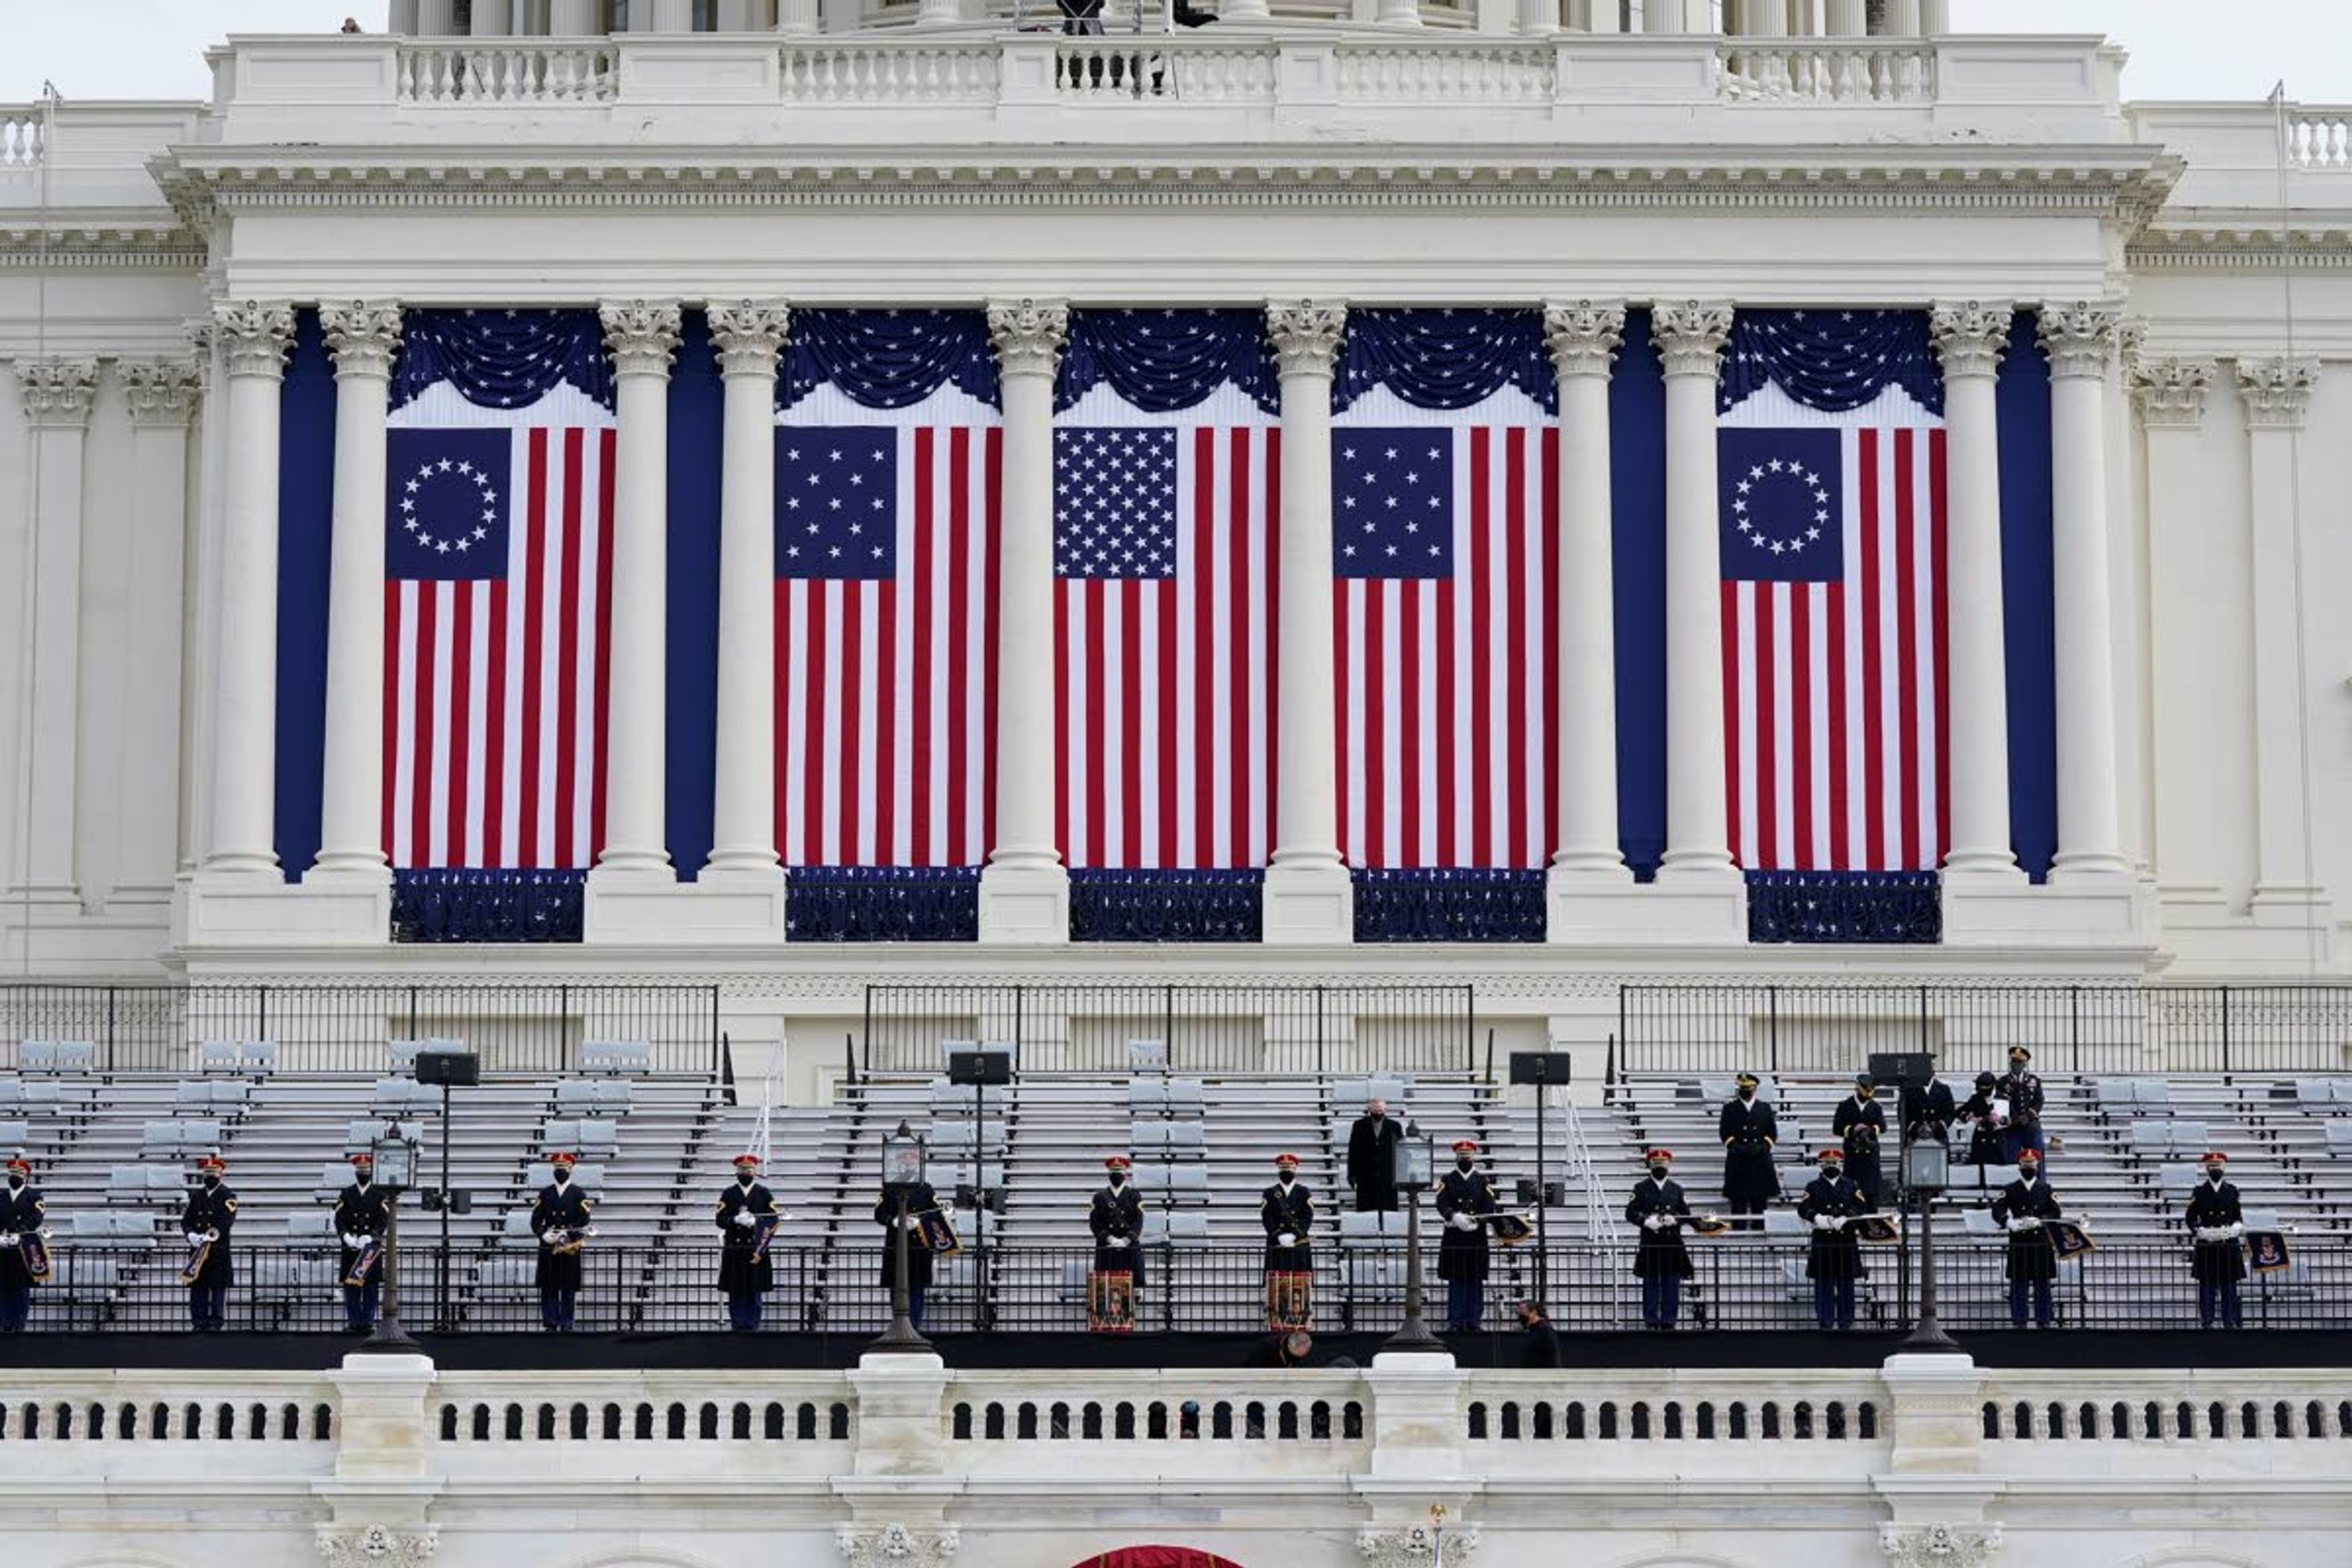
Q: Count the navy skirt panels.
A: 5